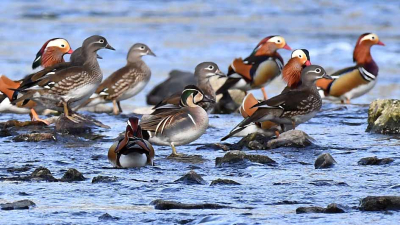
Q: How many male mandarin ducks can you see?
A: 5